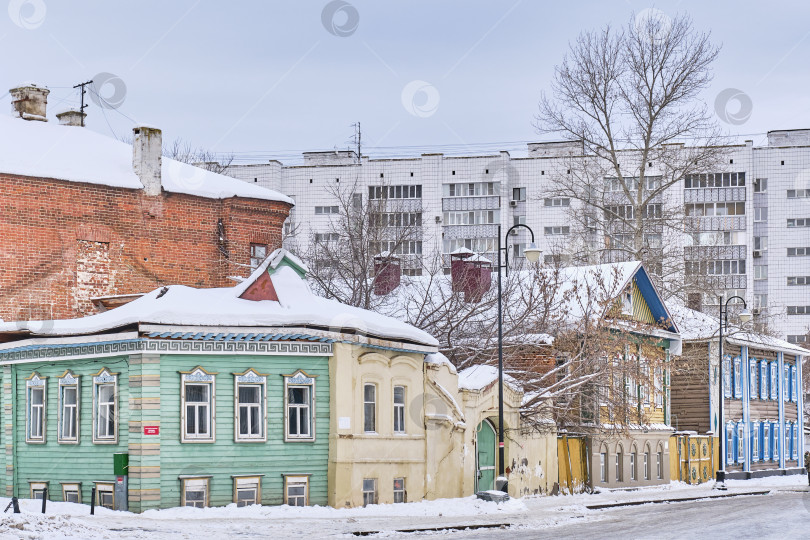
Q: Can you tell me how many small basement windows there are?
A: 8